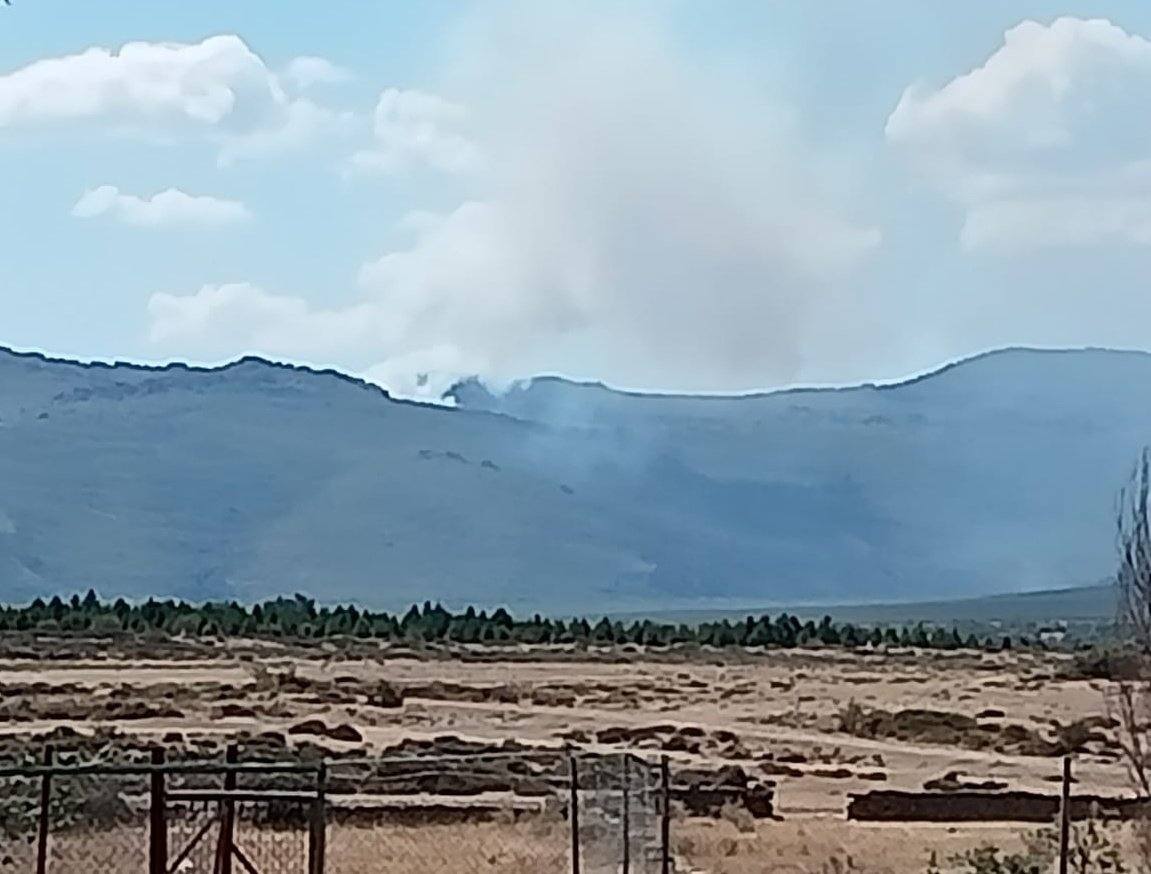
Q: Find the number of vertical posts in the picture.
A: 8